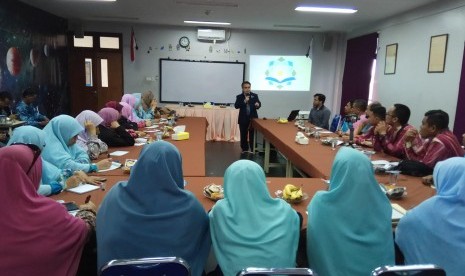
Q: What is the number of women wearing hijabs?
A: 14